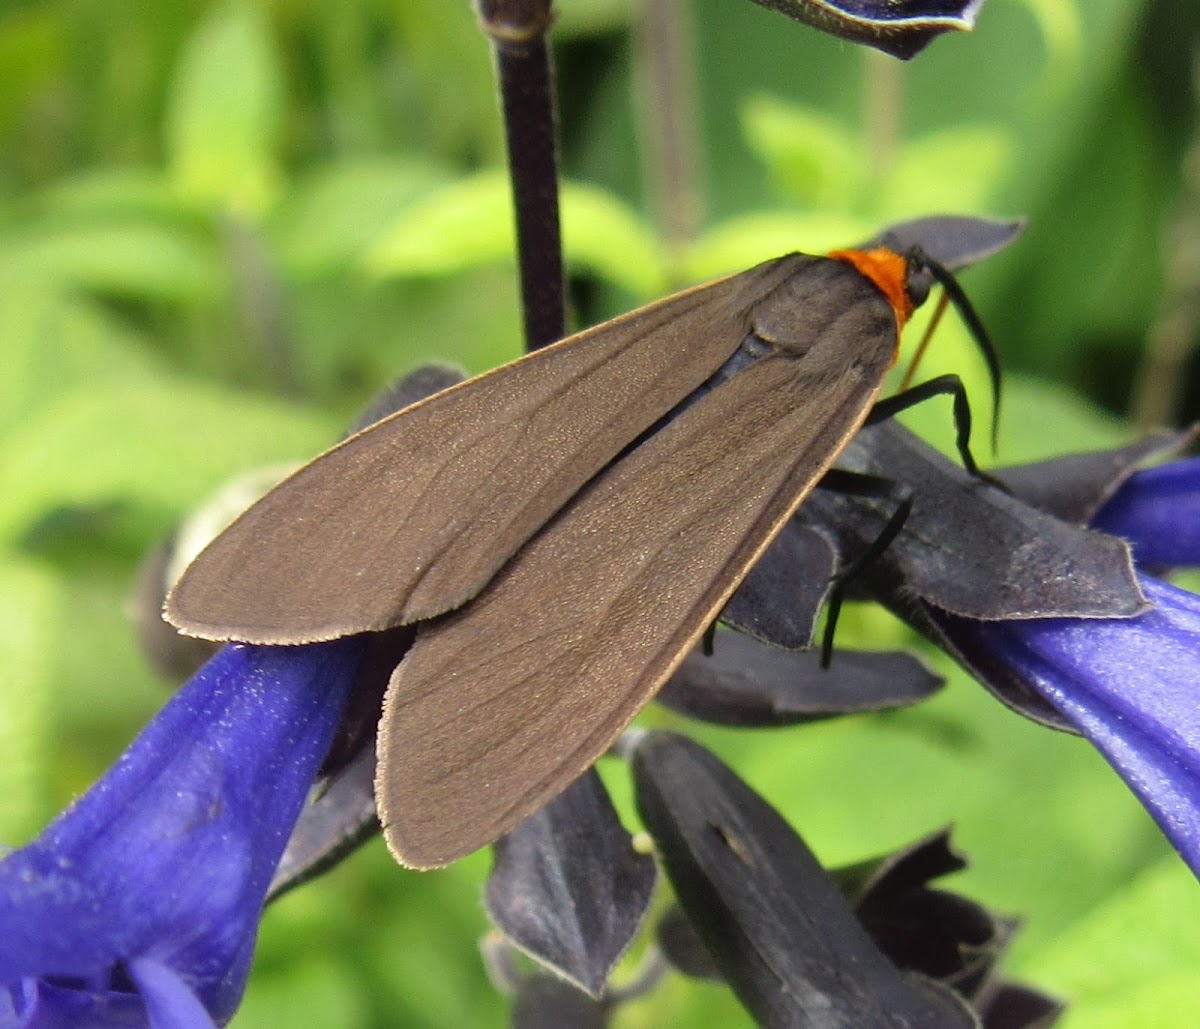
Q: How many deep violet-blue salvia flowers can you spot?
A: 3